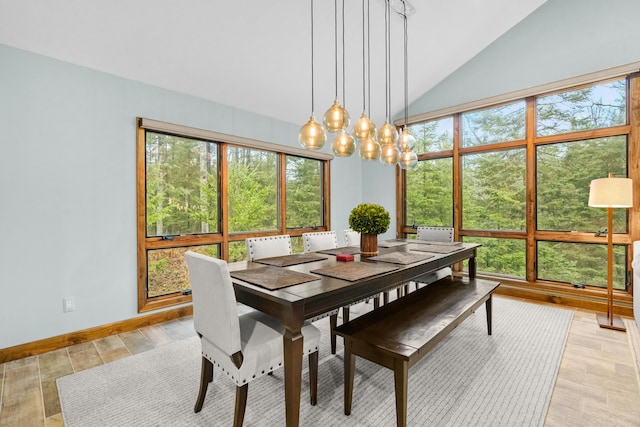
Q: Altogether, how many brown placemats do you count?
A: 8